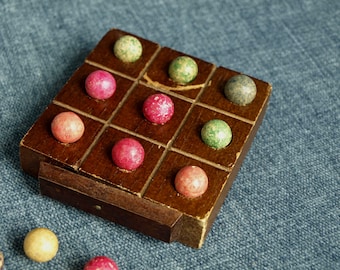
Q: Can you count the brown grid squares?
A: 9